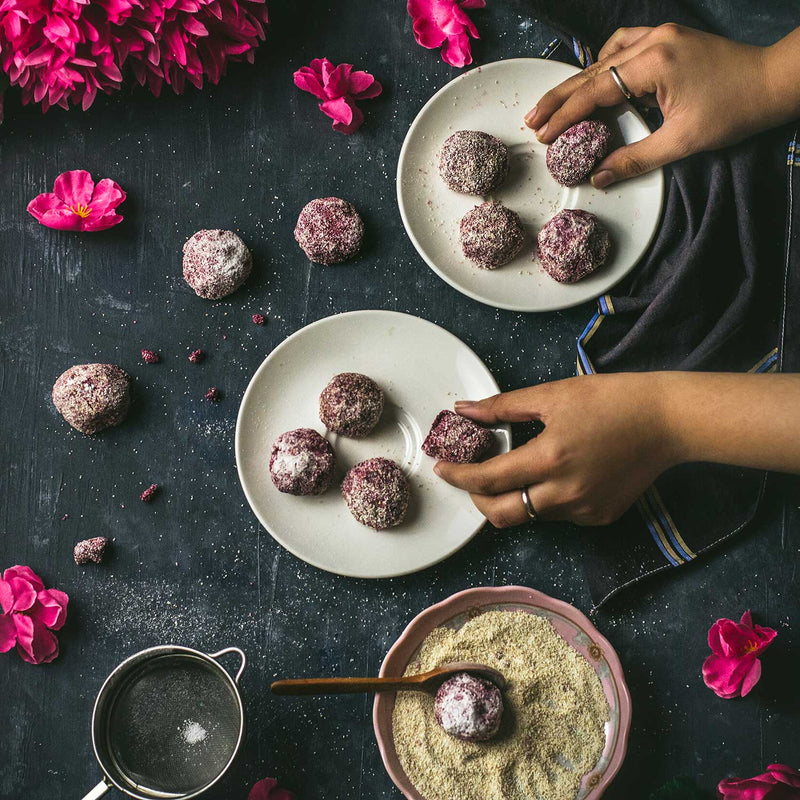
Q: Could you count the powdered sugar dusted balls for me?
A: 12